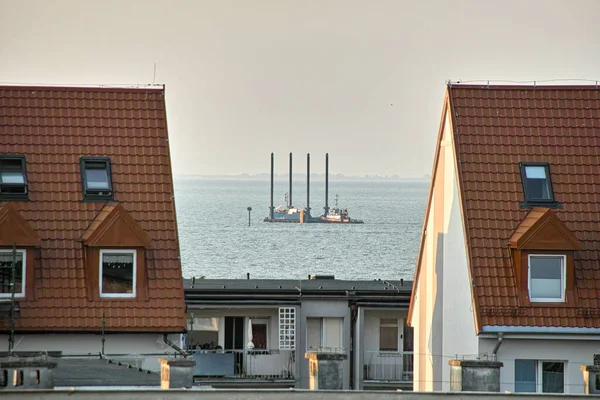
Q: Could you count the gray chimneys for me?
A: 5